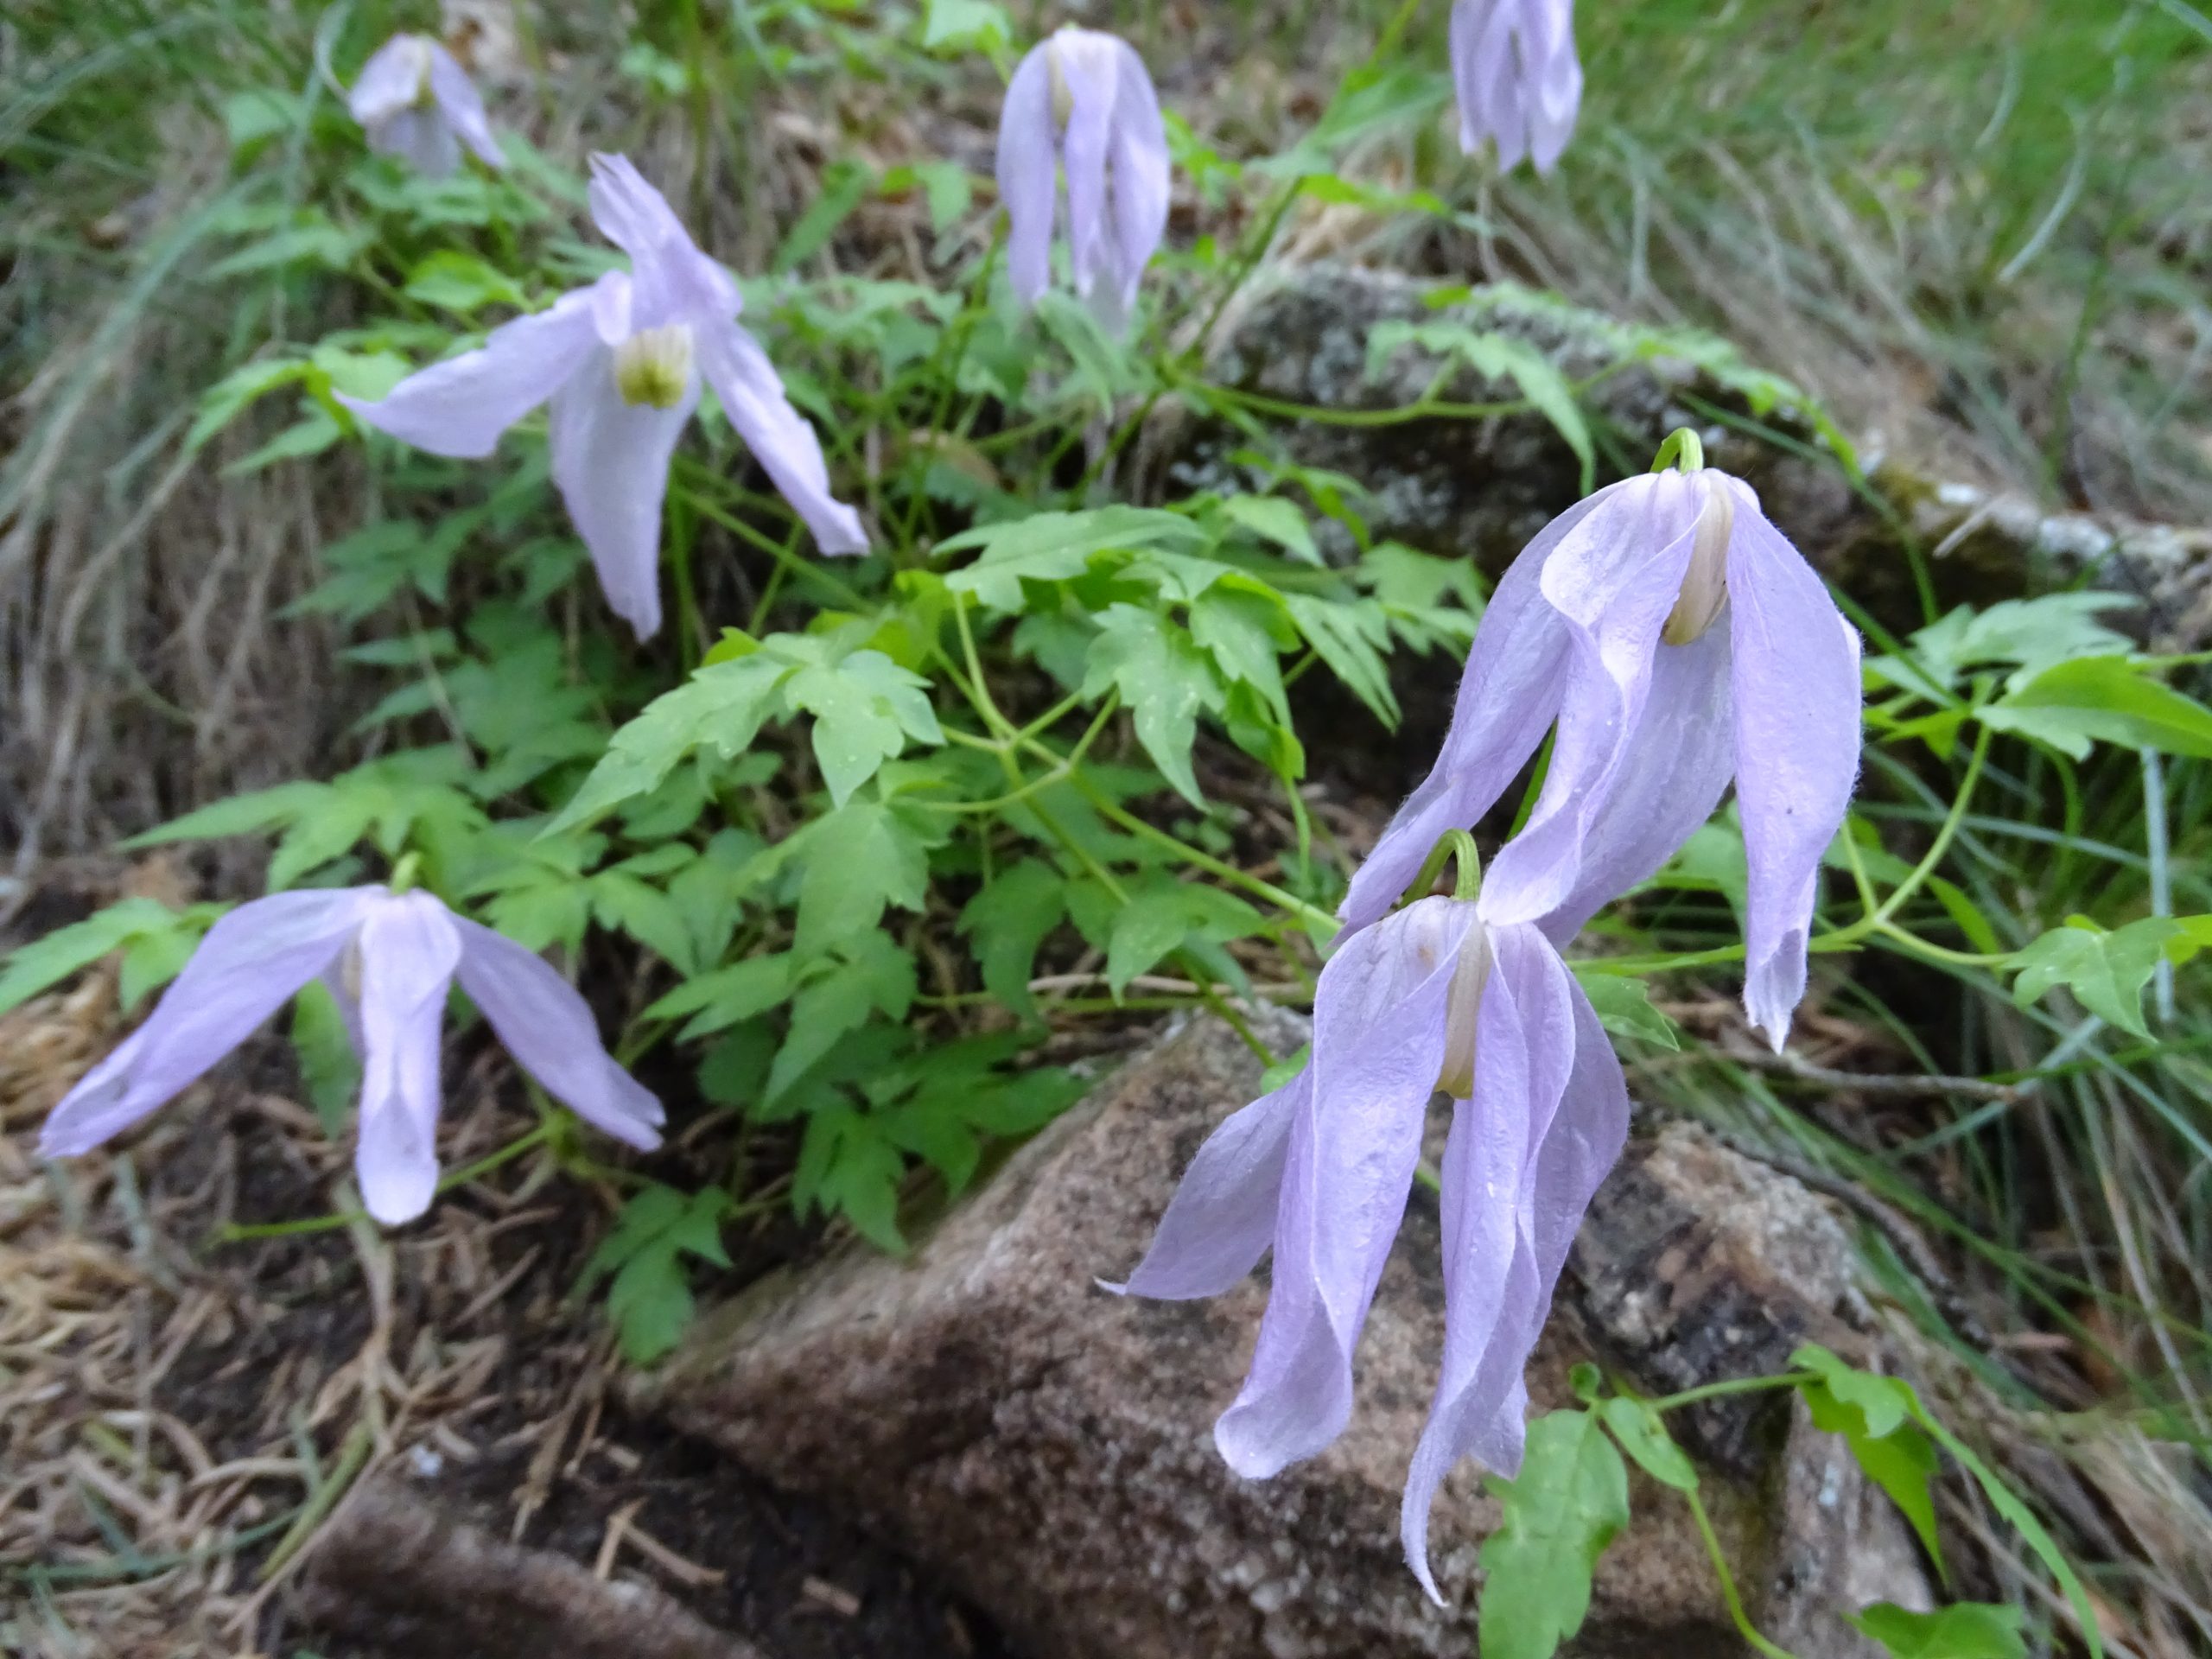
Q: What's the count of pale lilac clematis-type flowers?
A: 7